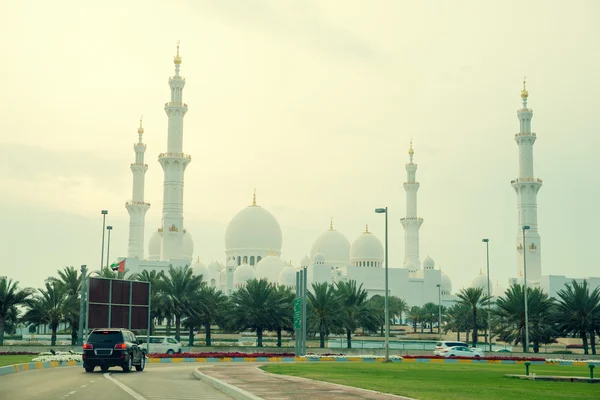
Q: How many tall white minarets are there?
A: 4